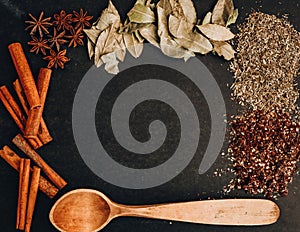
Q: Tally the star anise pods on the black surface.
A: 7